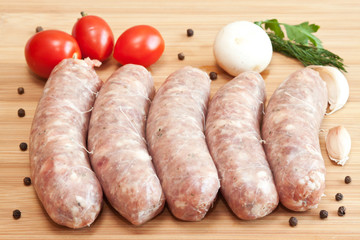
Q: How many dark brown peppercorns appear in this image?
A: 14